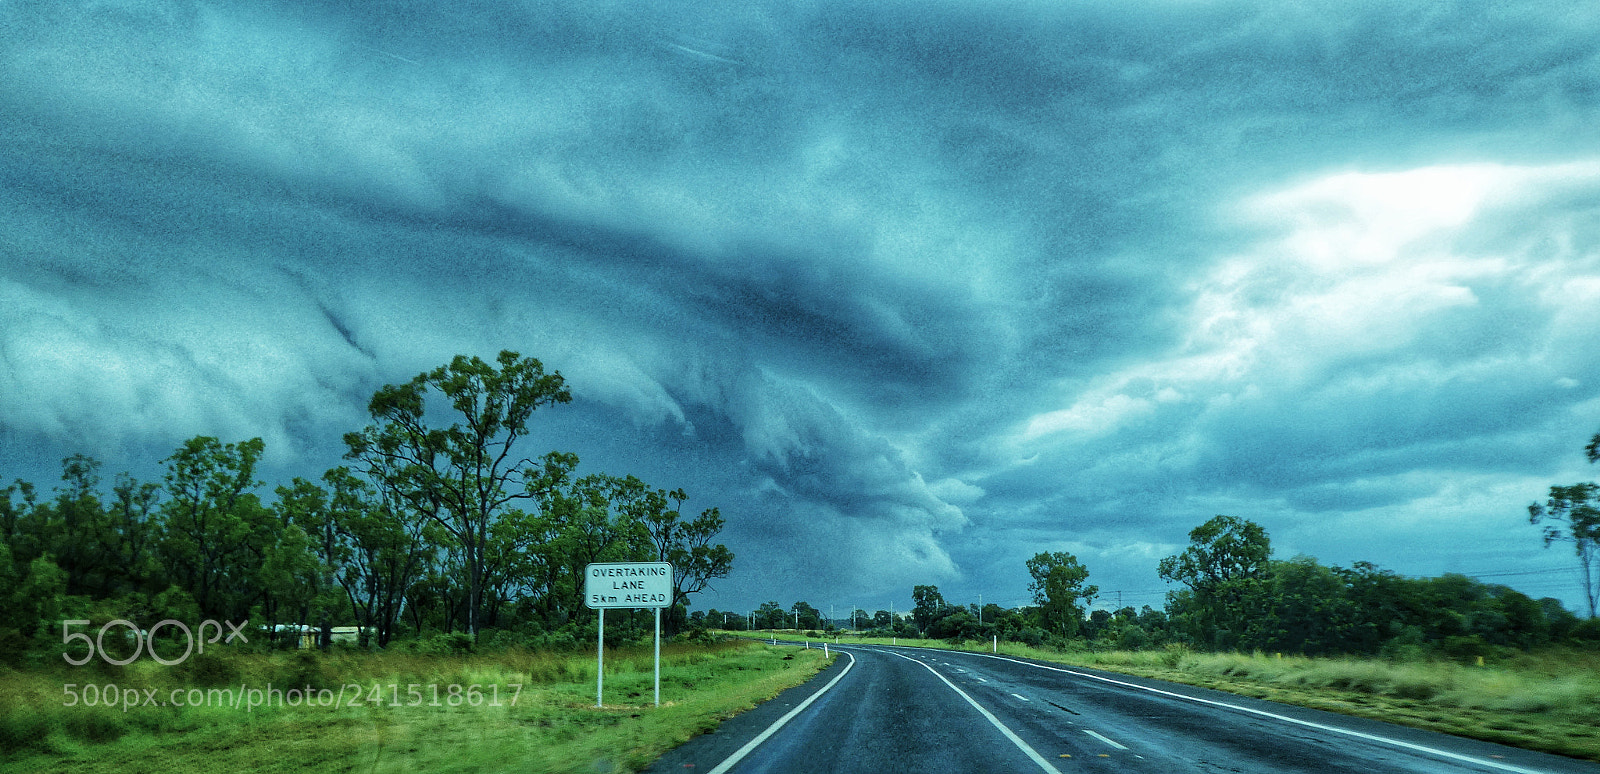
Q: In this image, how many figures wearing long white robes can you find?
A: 0